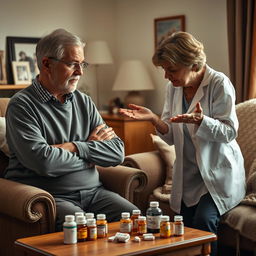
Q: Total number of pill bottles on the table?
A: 12